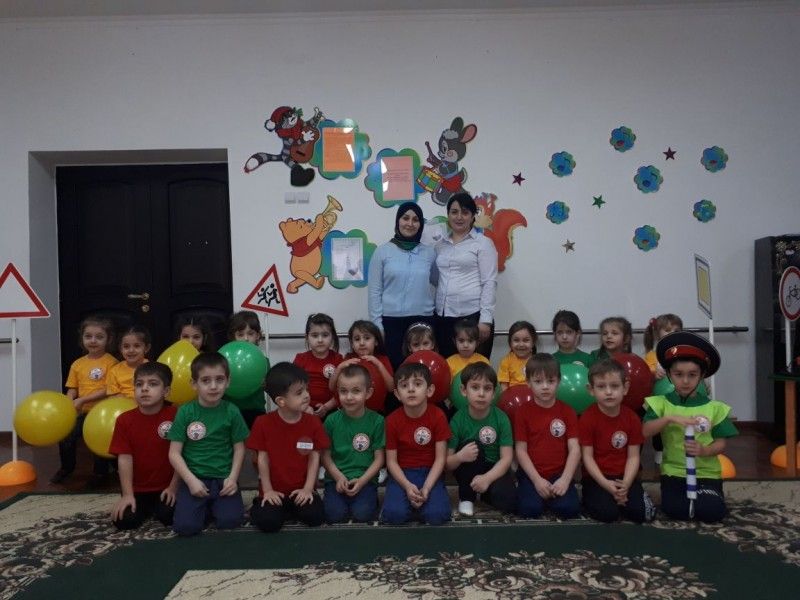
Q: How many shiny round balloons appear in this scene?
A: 11